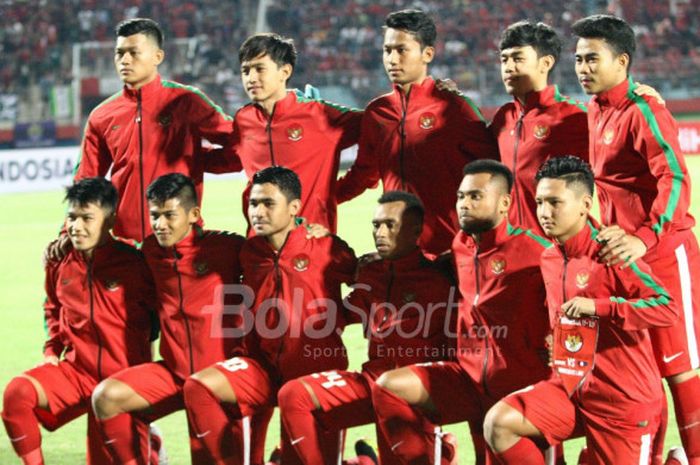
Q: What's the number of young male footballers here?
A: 11